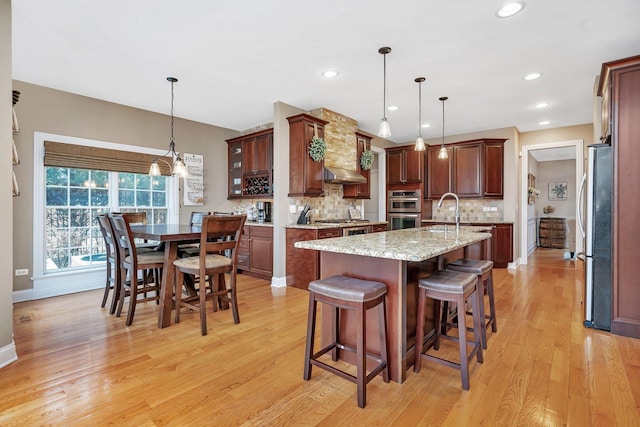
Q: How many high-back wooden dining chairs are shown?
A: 6